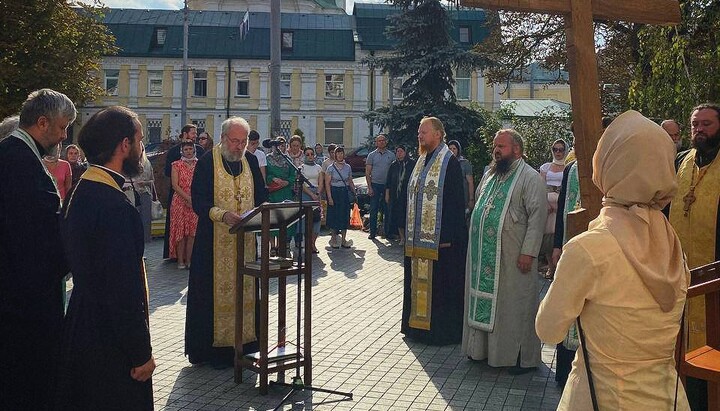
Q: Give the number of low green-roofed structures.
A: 1